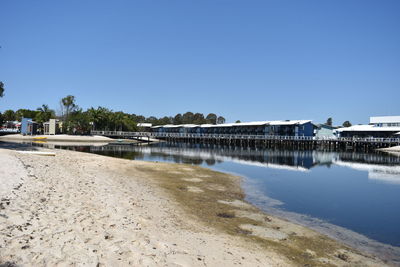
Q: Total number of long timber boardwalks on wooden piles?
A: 1